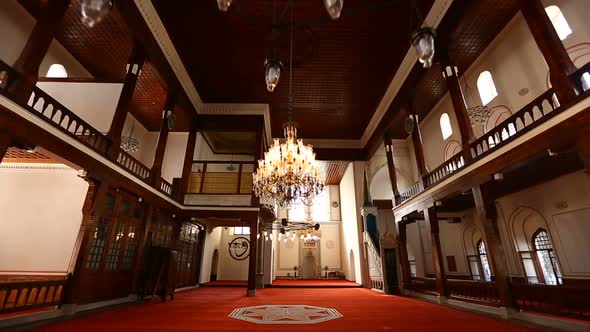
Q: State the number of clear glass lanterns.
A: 5